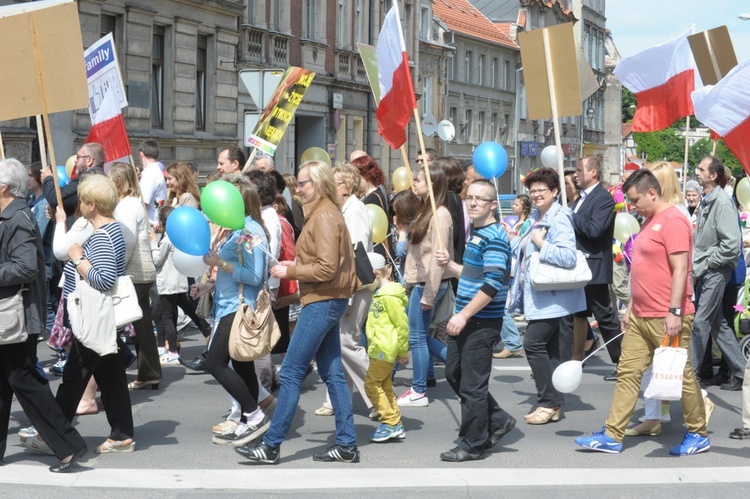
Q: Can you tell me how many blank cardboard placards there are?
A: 3